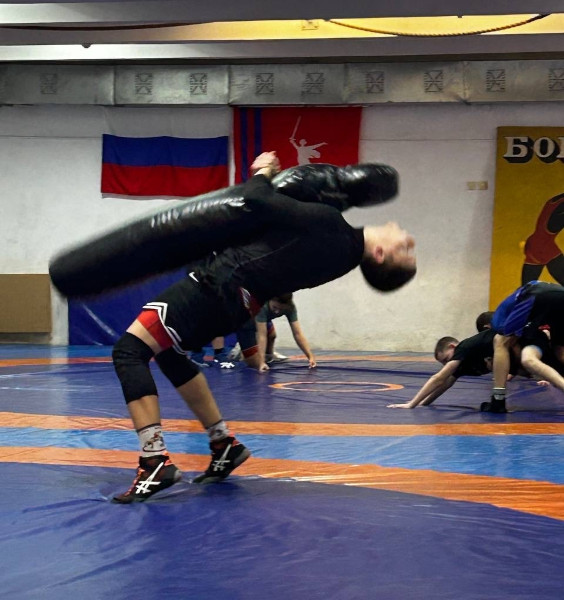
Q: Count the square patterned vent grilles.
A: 9